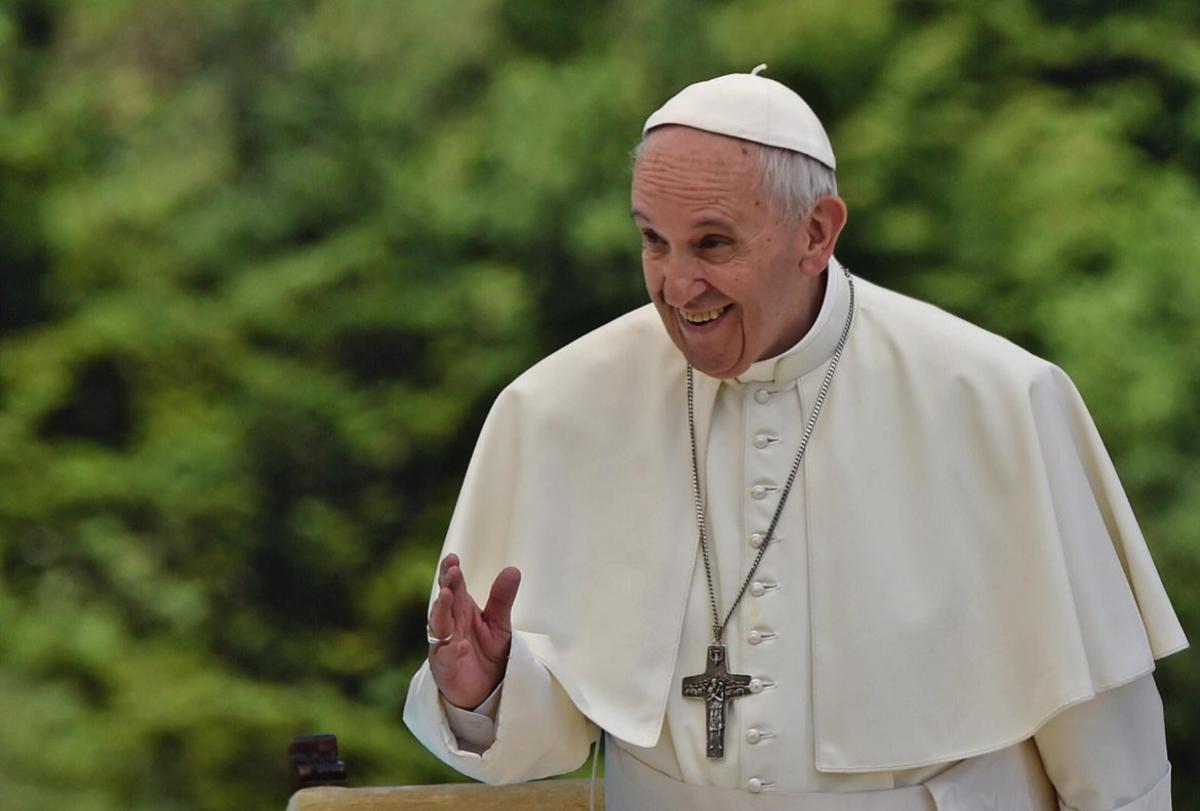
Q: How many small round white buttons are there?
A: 9